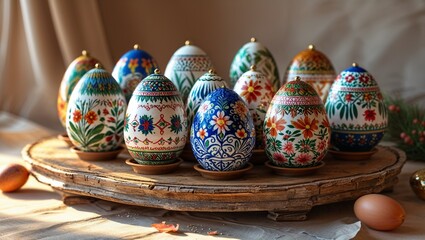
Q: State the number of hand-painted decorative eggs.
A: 12